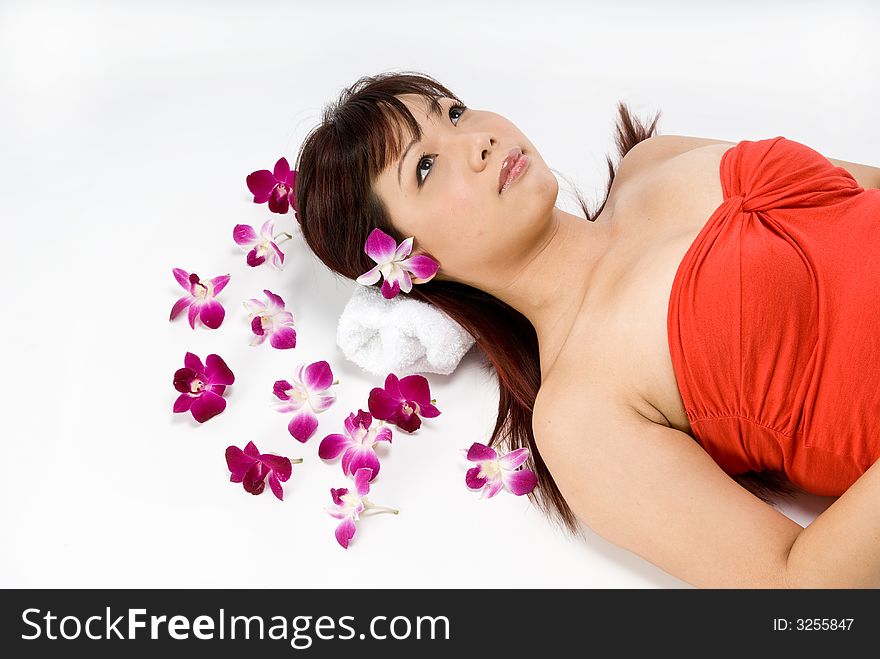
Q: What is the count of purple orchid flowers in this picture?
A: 12